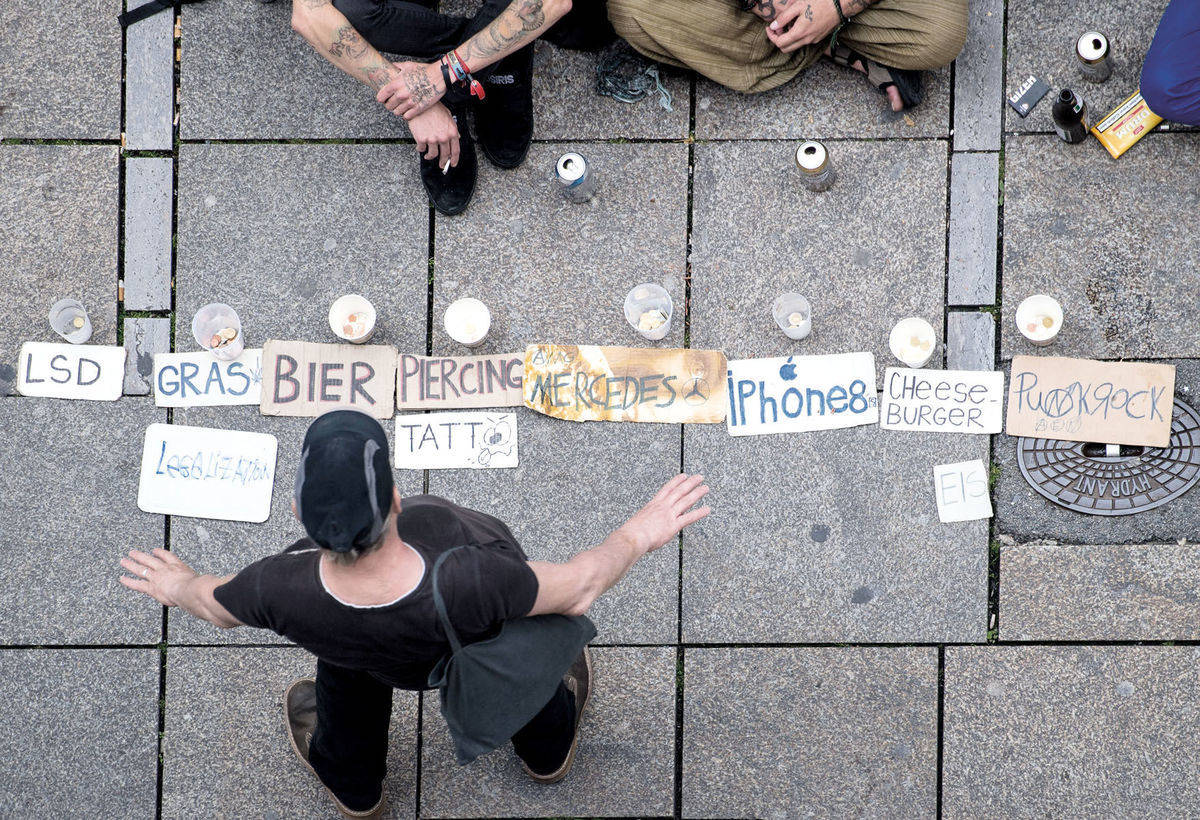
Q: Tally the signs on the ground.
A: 11